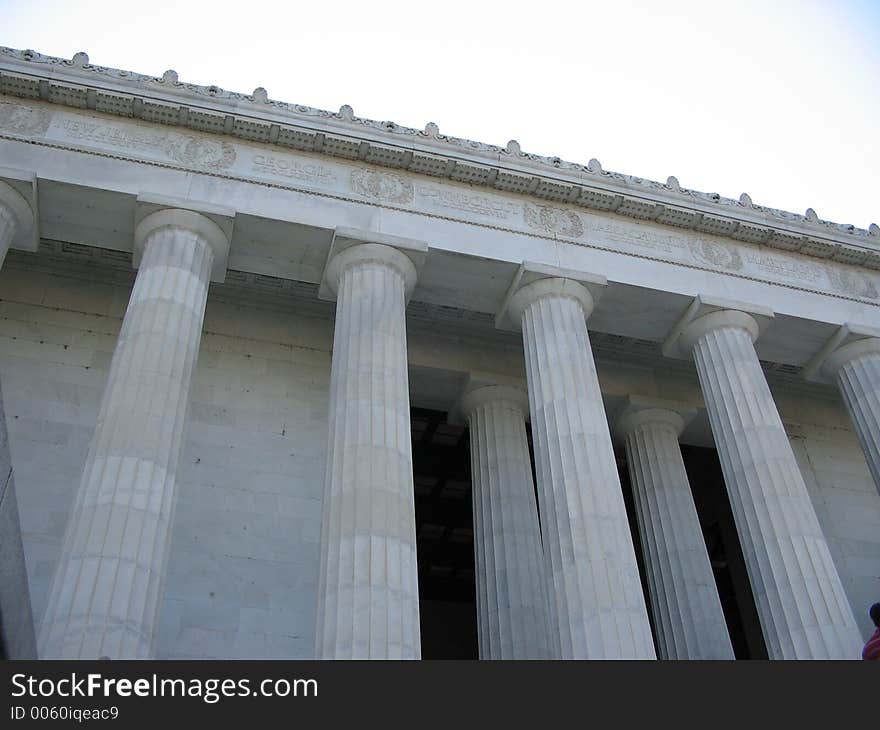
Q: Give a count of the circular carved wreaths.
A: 6